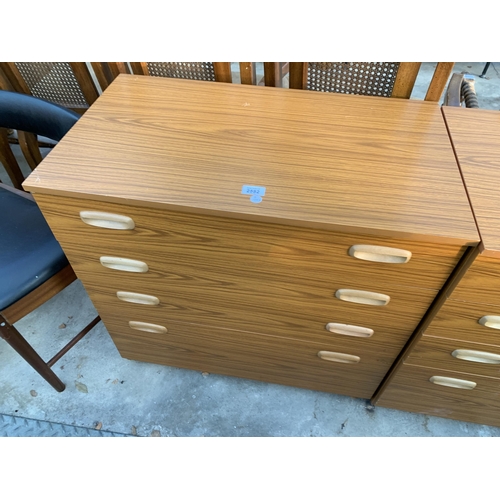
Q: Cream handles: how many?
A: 11